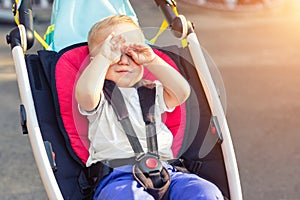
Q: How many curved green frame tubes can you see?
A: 0